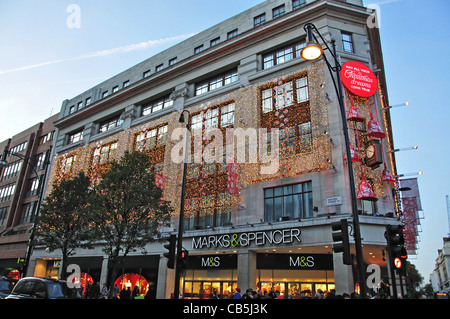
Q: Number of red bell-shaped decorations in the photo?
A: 5